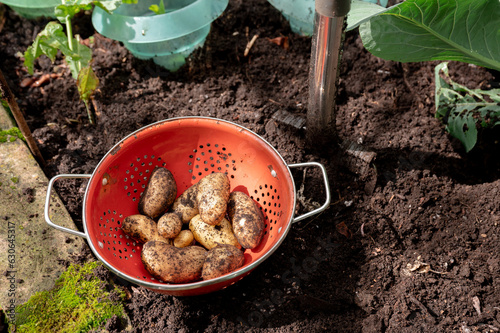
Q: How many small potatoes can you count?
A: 2